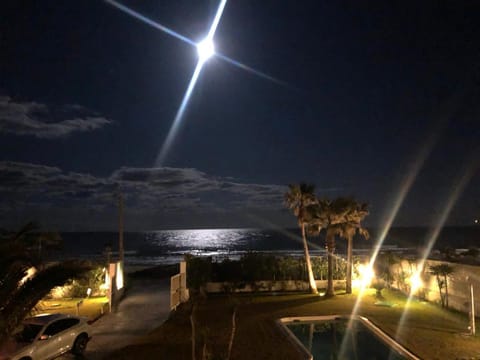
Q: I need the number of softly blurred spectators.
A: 0